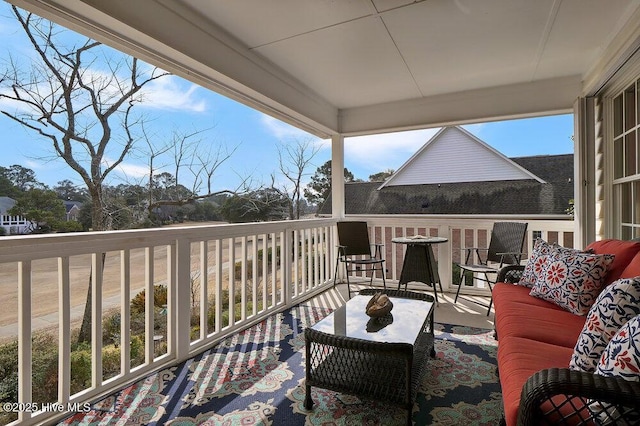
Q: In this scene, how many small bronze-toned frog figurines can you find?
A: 0